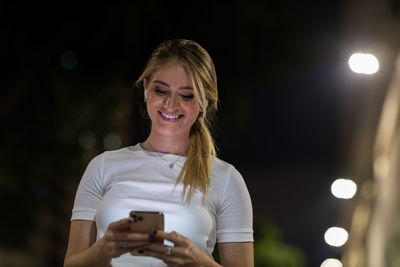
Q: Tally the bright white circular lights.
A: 4